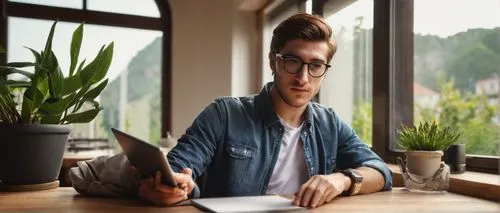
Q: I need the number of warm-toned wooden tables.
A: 1